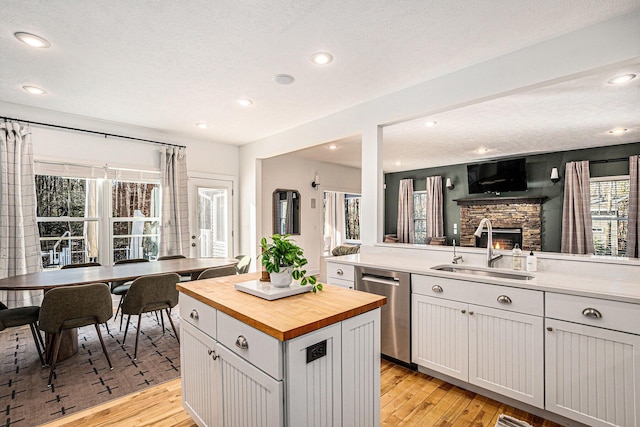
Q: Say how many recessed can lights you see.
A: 11